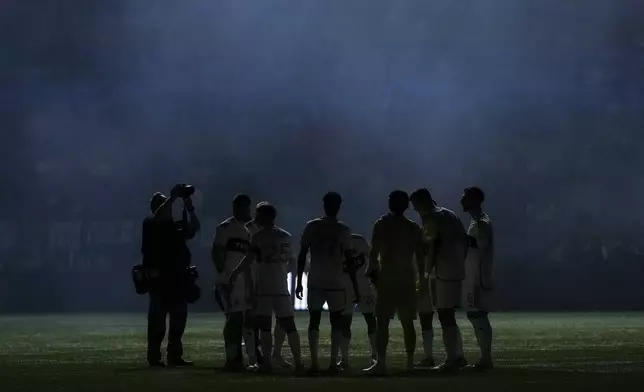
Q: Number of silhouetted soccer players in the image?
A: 8